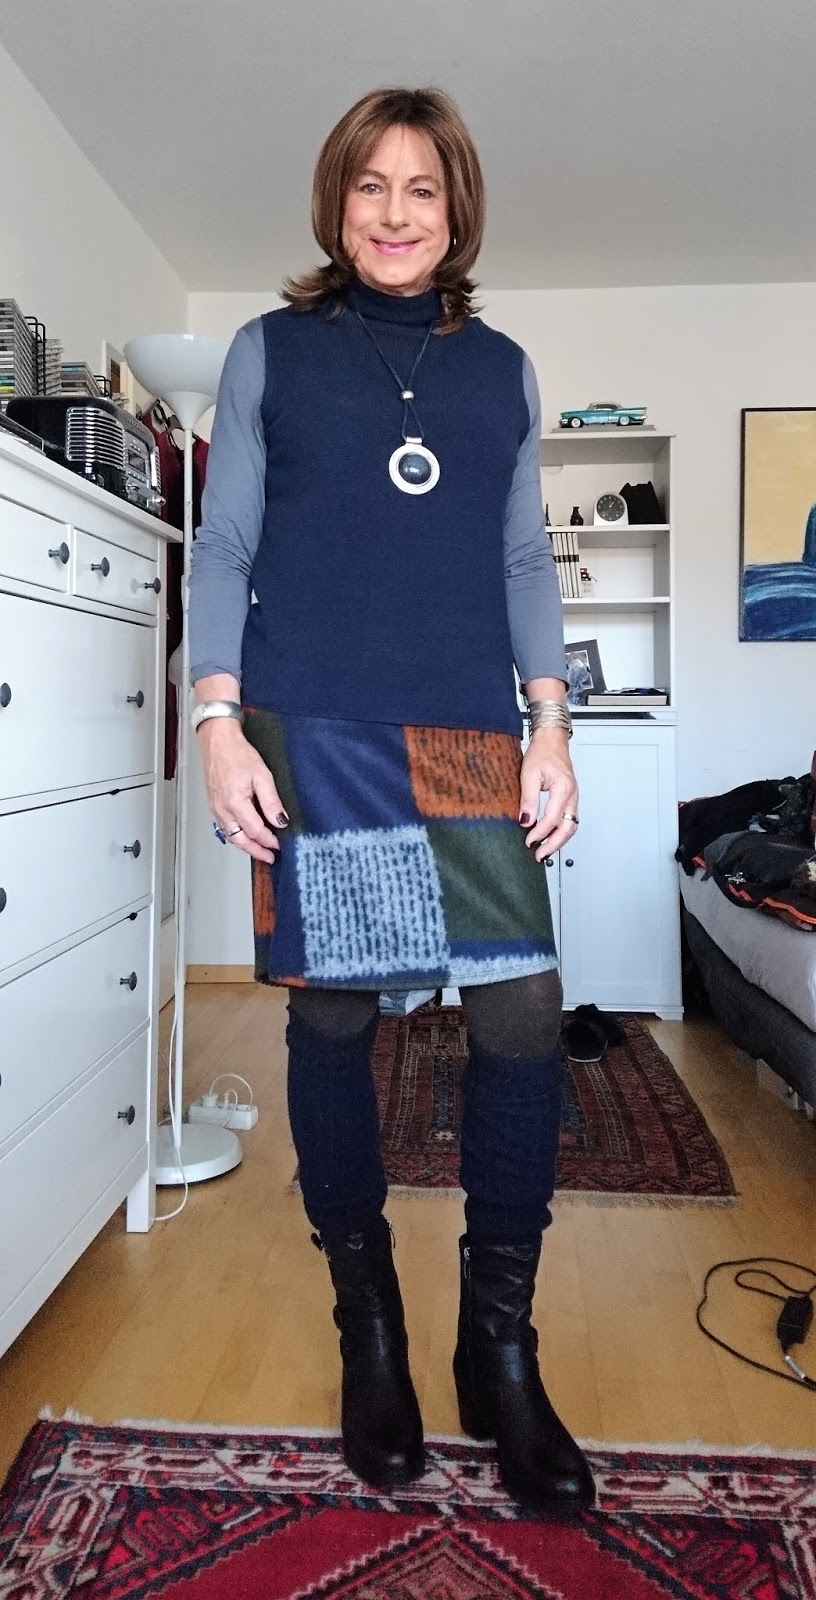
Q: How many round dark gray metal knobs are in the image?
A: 12